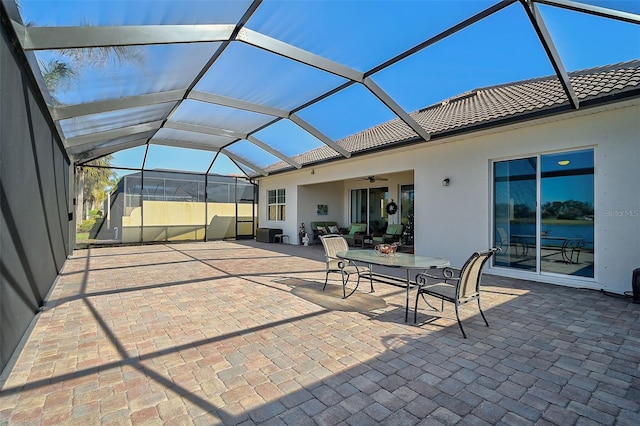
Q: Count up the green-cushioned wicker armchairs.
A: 2